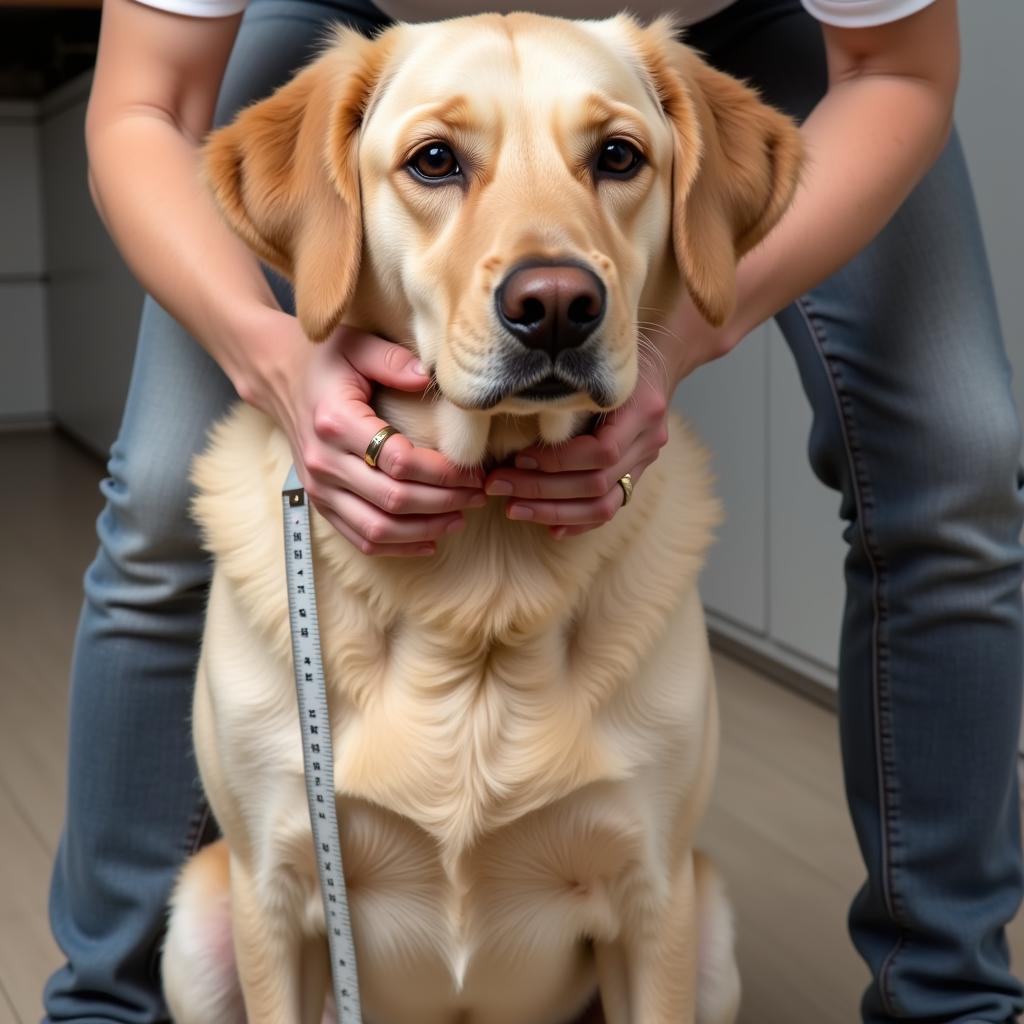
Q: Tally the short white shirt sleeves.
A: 2